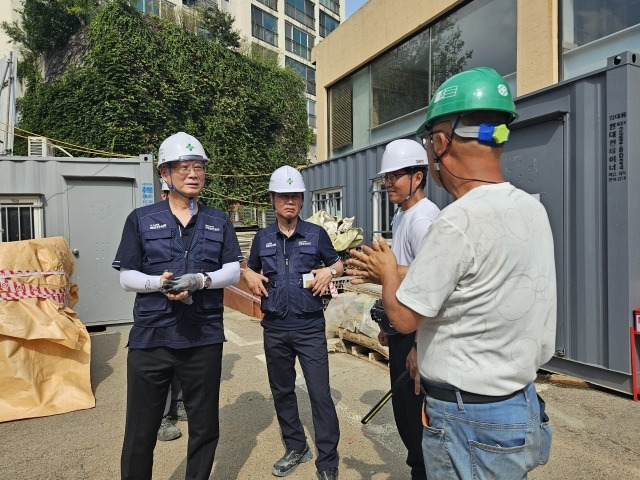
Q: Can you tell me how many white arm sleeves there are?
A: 2